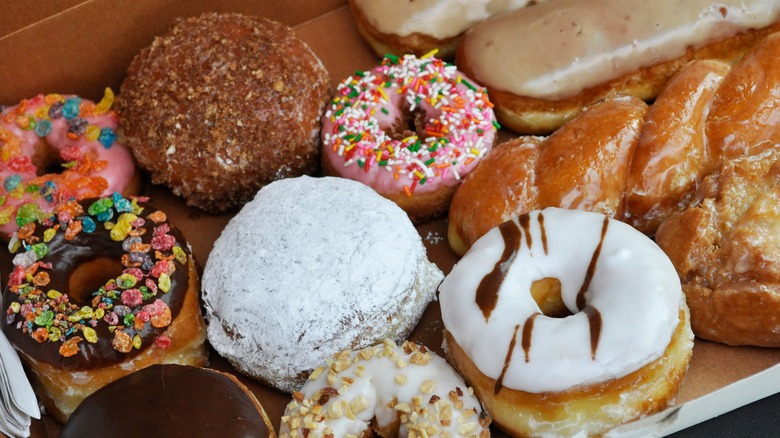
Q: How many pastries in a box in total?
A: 12